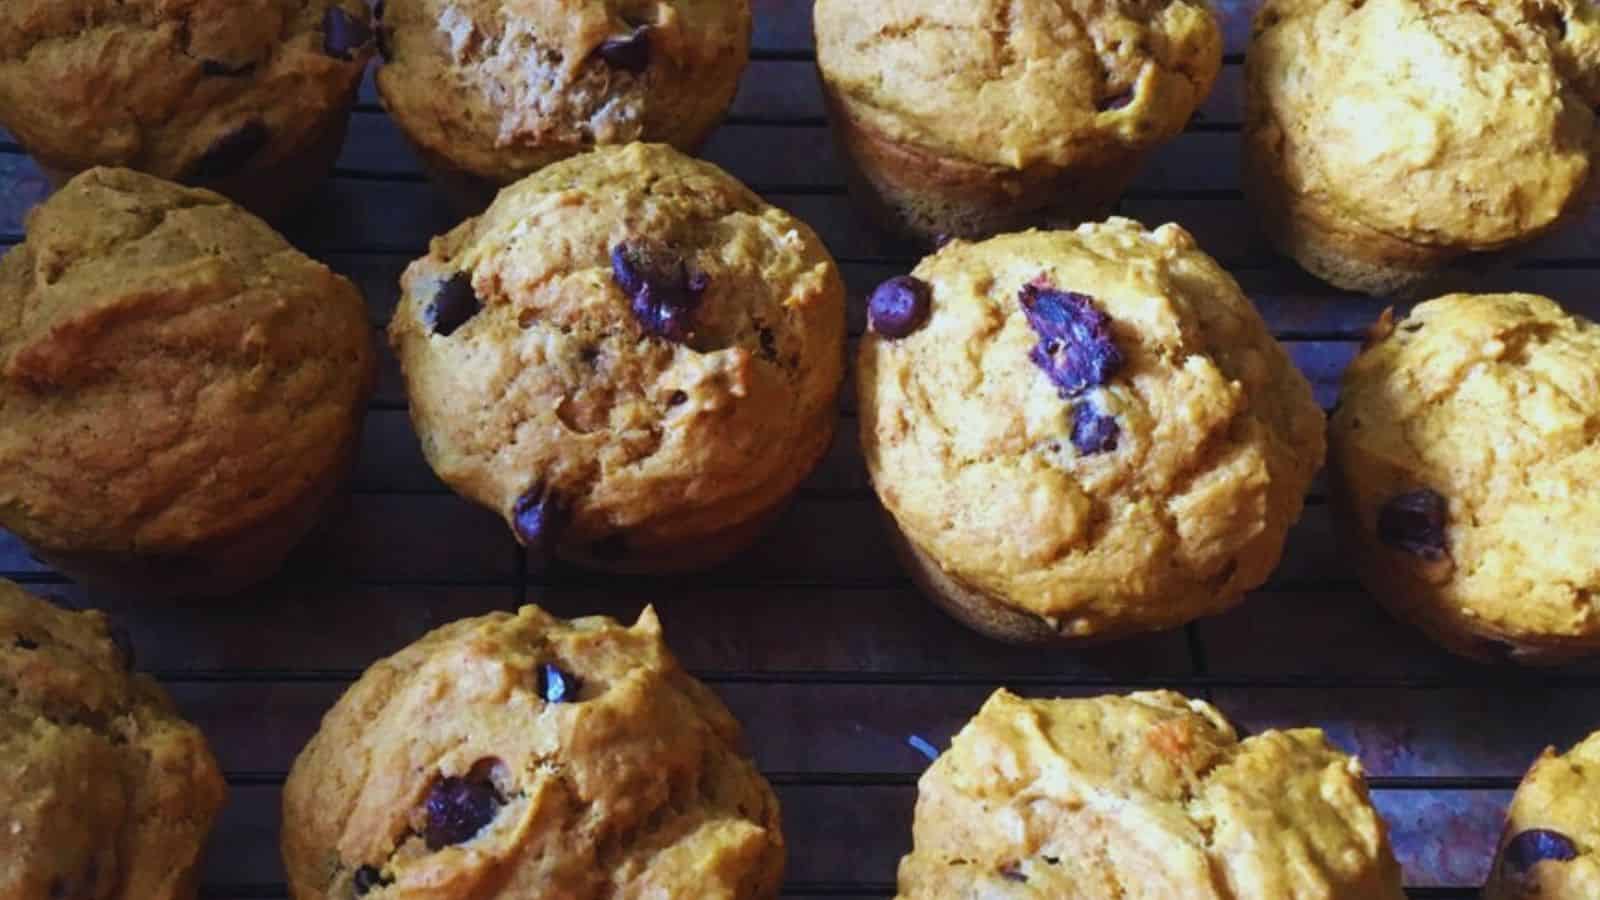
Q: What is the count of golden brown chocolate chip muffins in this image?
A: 12